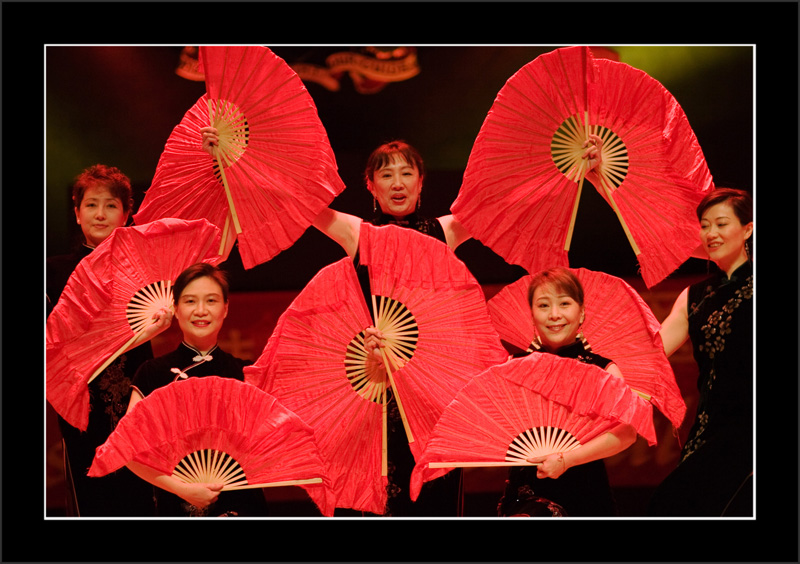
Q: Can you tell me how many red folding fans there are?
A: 10